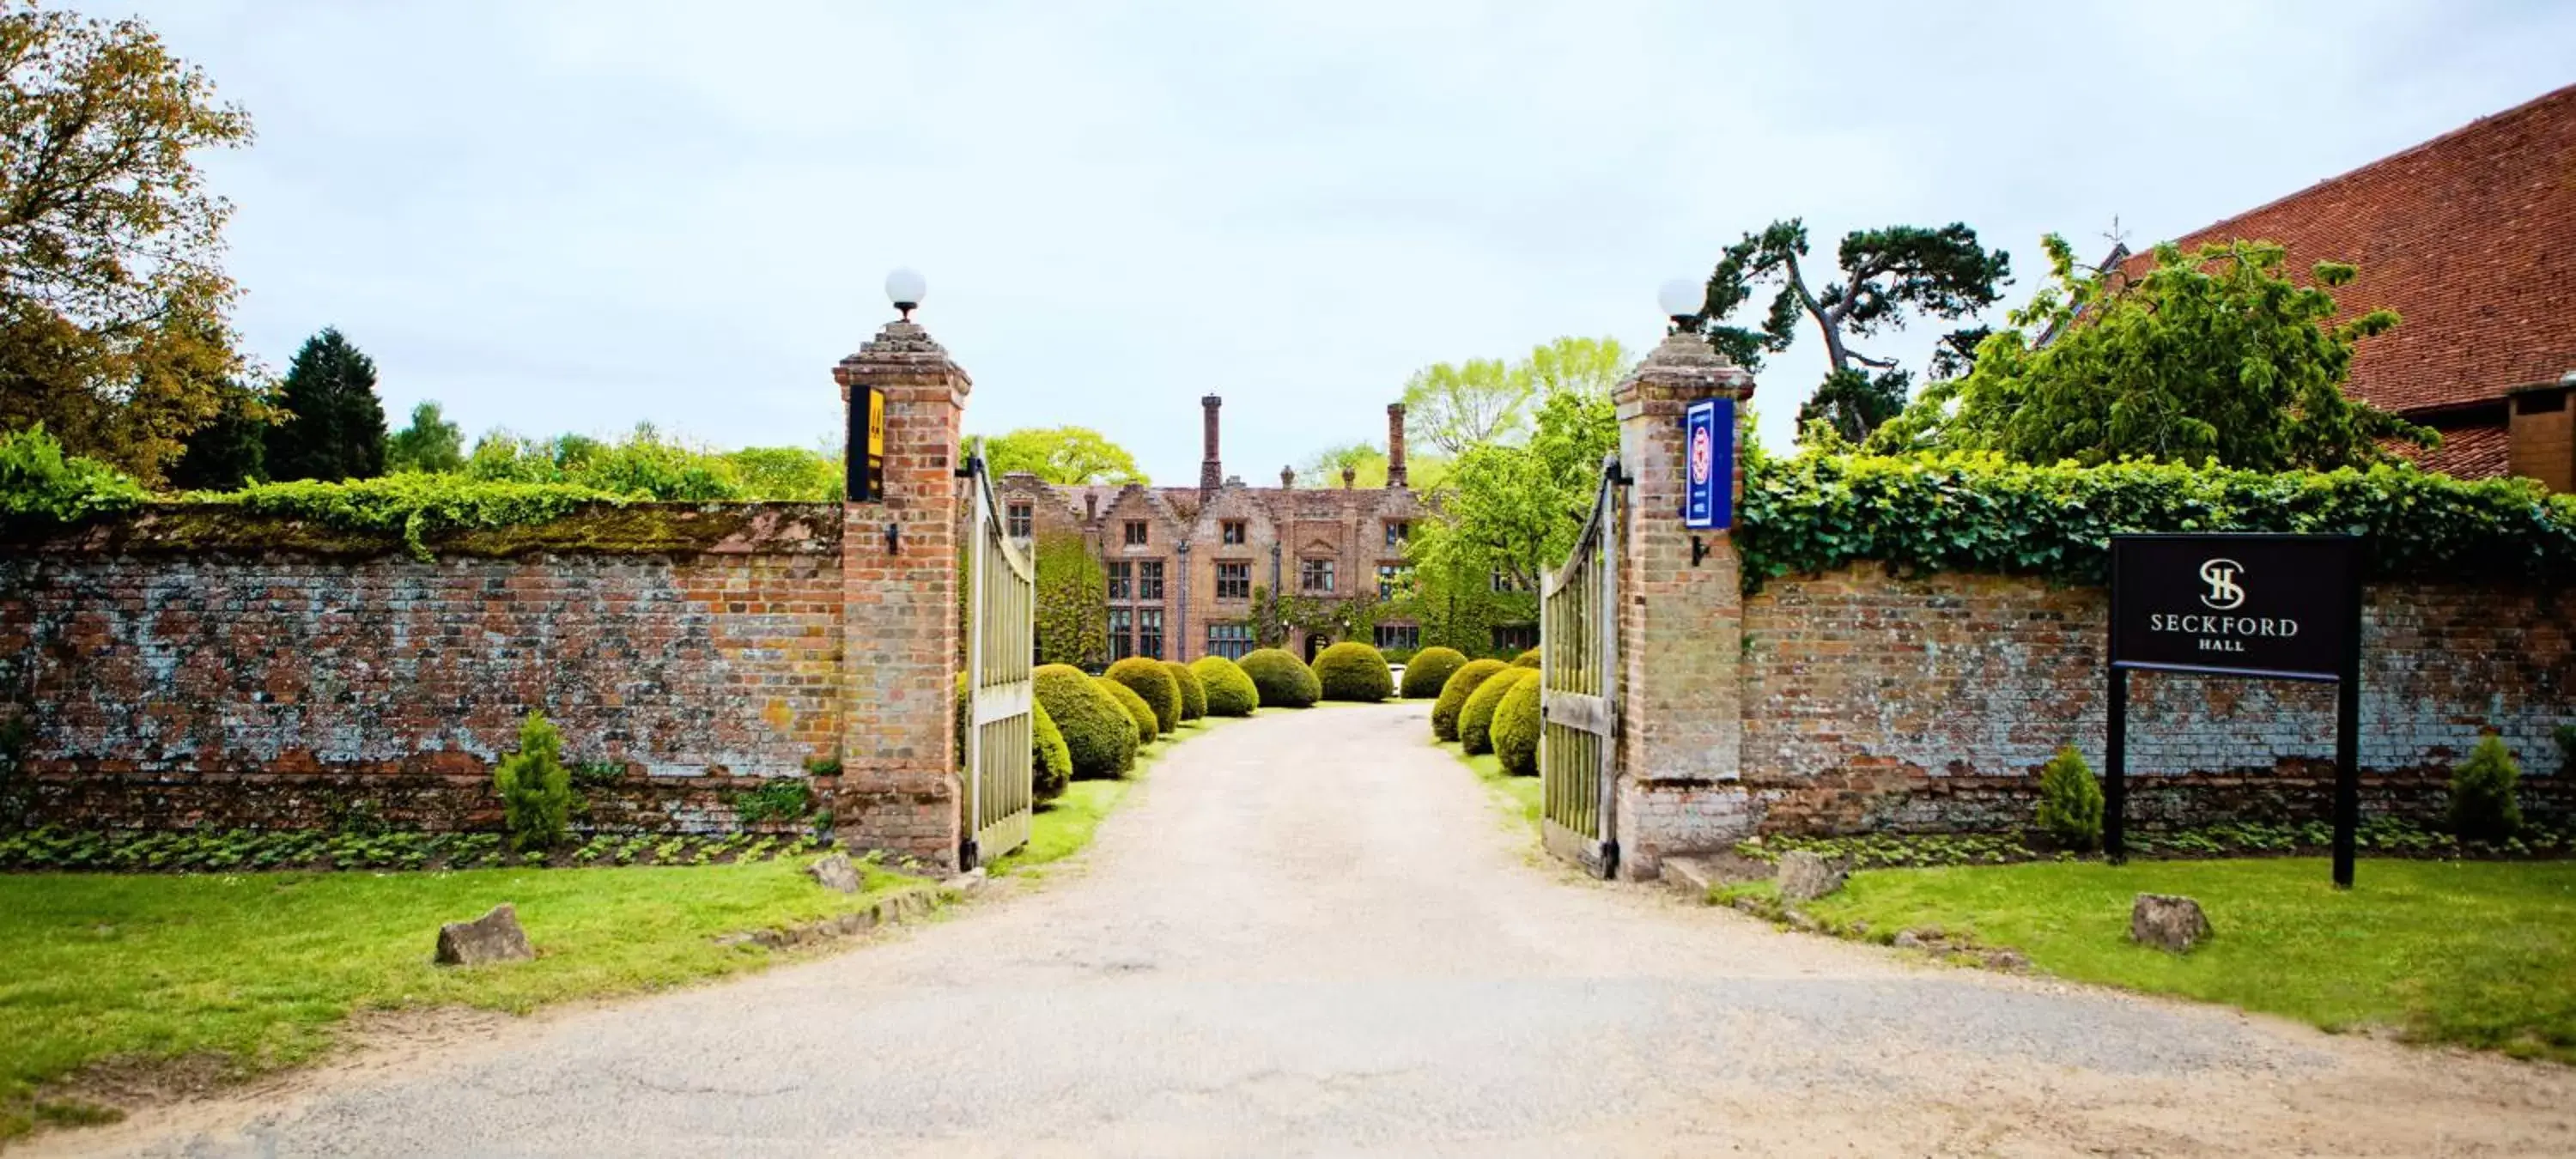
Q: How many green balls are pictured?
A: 13